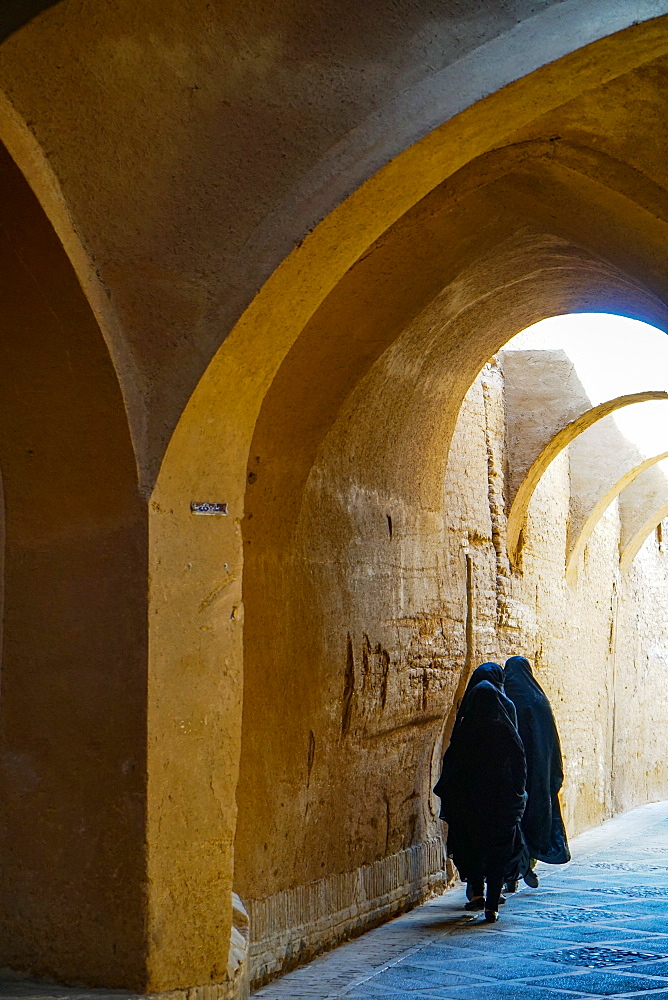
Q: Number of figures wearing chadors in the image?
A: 3